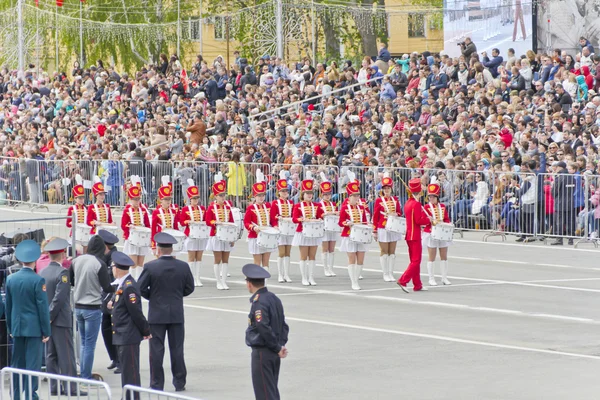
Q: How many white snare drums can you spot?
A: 13